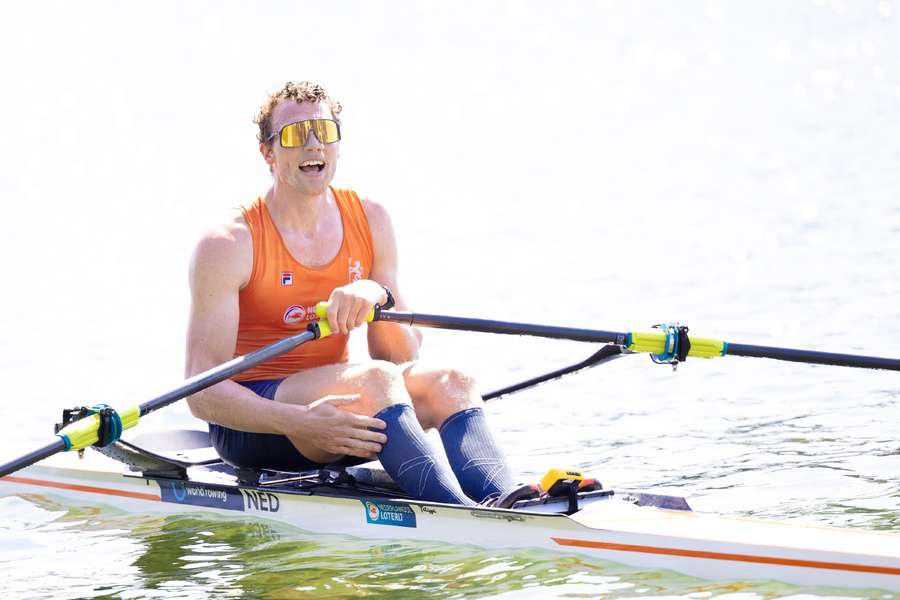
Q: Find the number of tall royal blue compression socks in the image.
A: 2